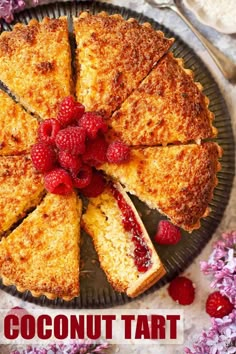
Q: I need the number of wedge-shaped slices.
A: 8